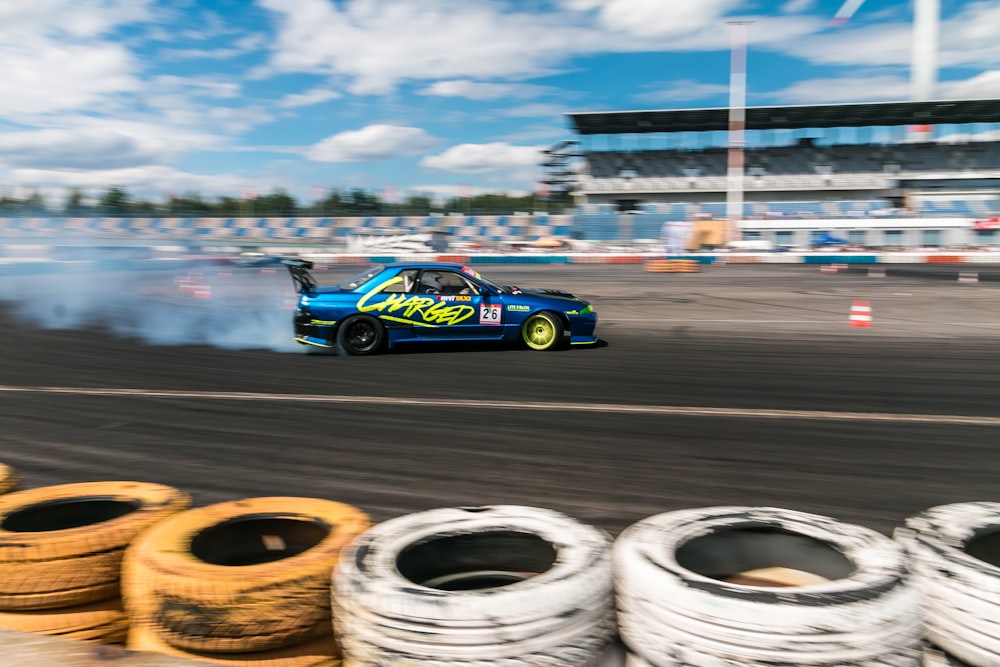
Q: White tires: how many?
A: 3